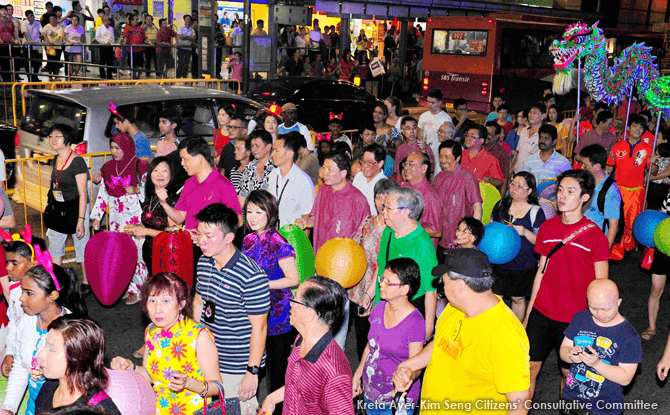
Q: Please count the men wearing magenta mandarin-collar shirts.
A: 4